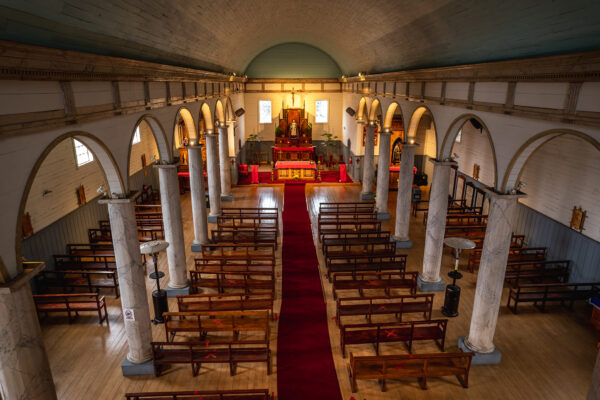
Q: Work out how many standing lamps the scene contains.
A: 2